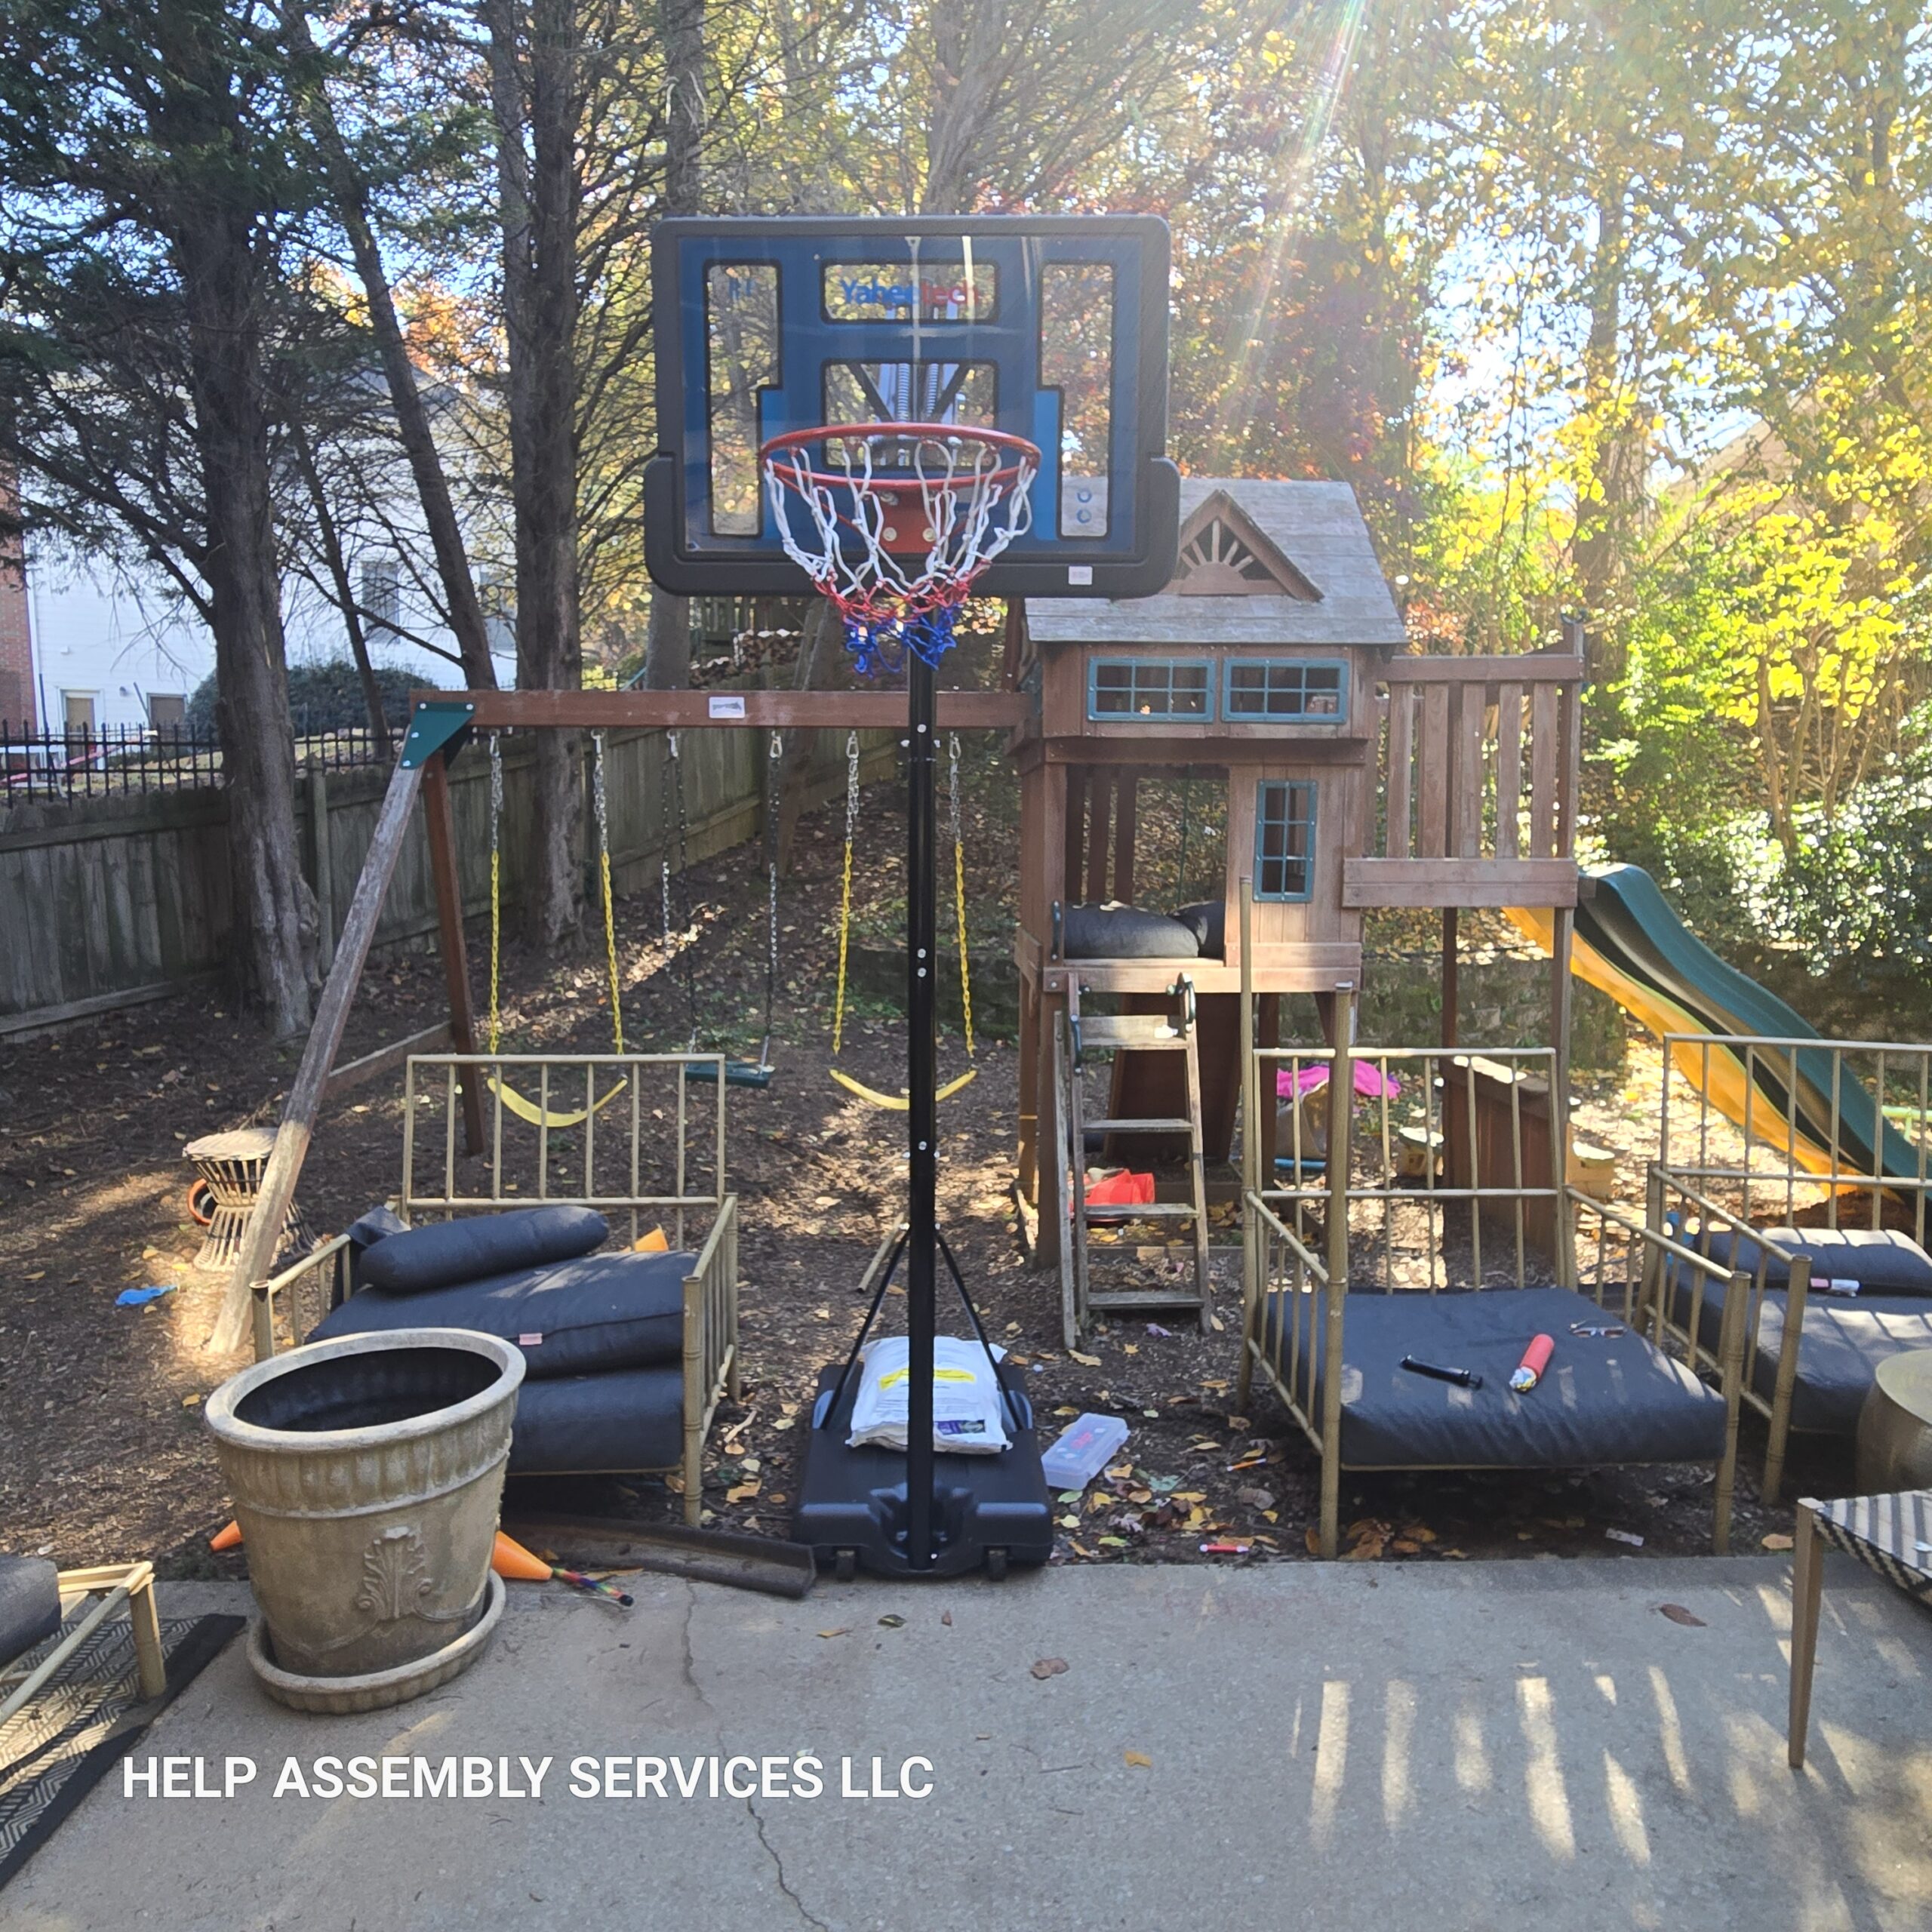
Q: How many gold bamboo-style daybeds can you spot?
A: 3